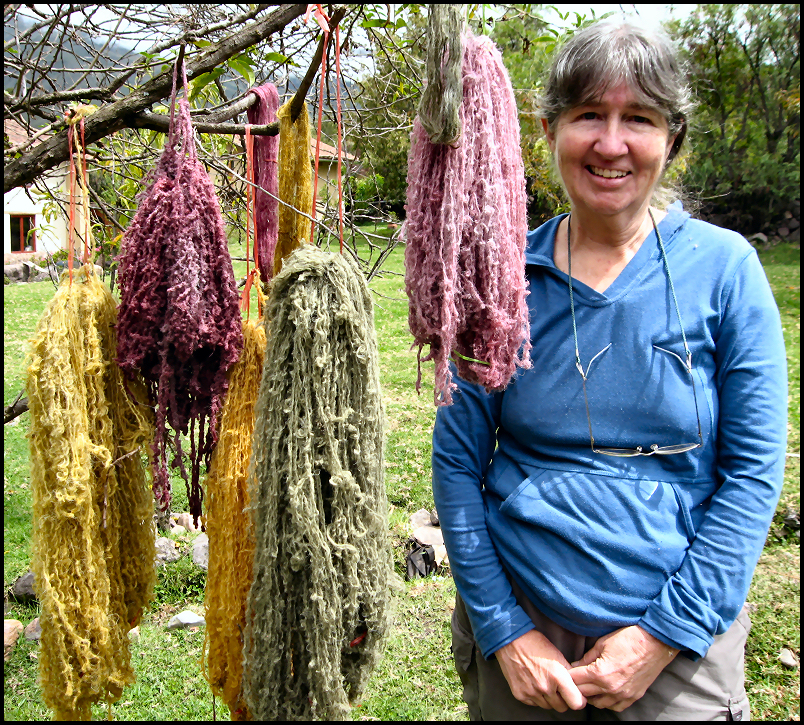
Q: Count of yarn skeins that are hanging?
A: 8